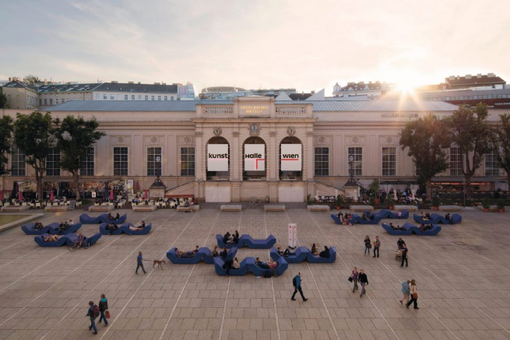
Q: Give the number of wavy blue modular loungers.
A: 12